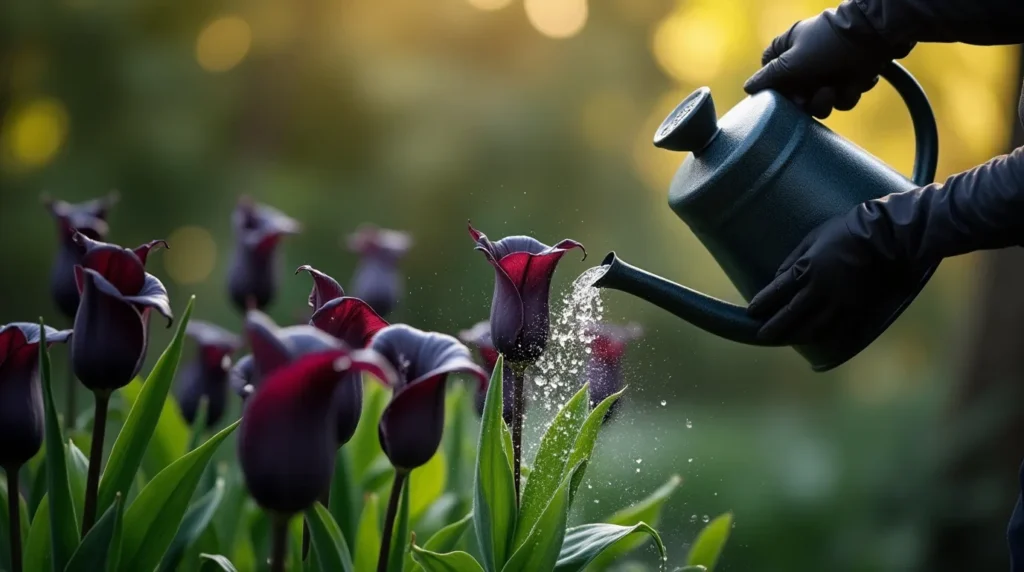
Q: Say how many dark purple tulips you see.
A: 12